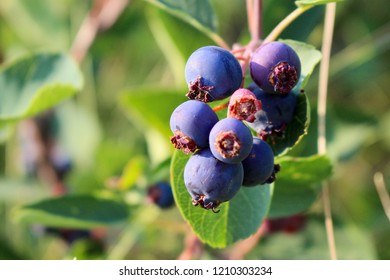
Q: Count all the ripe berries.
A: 7